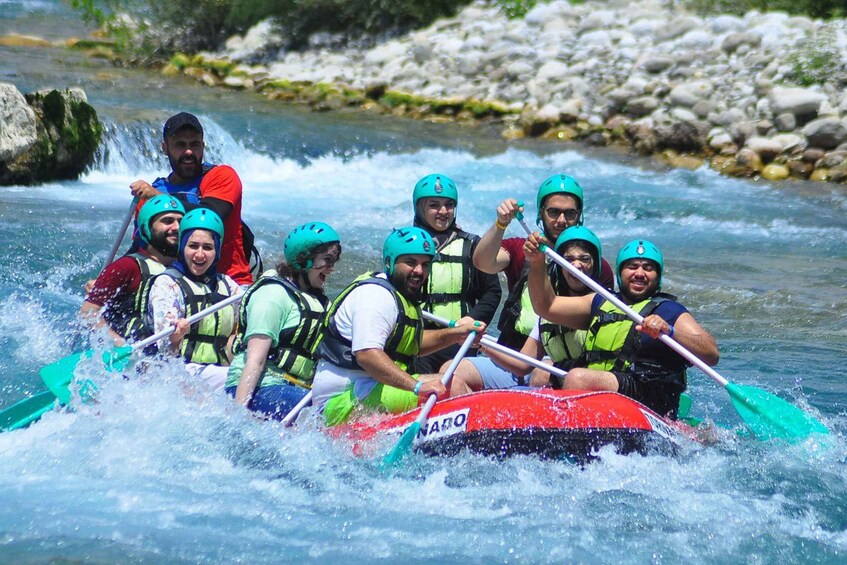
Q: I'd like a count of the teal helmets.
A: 8